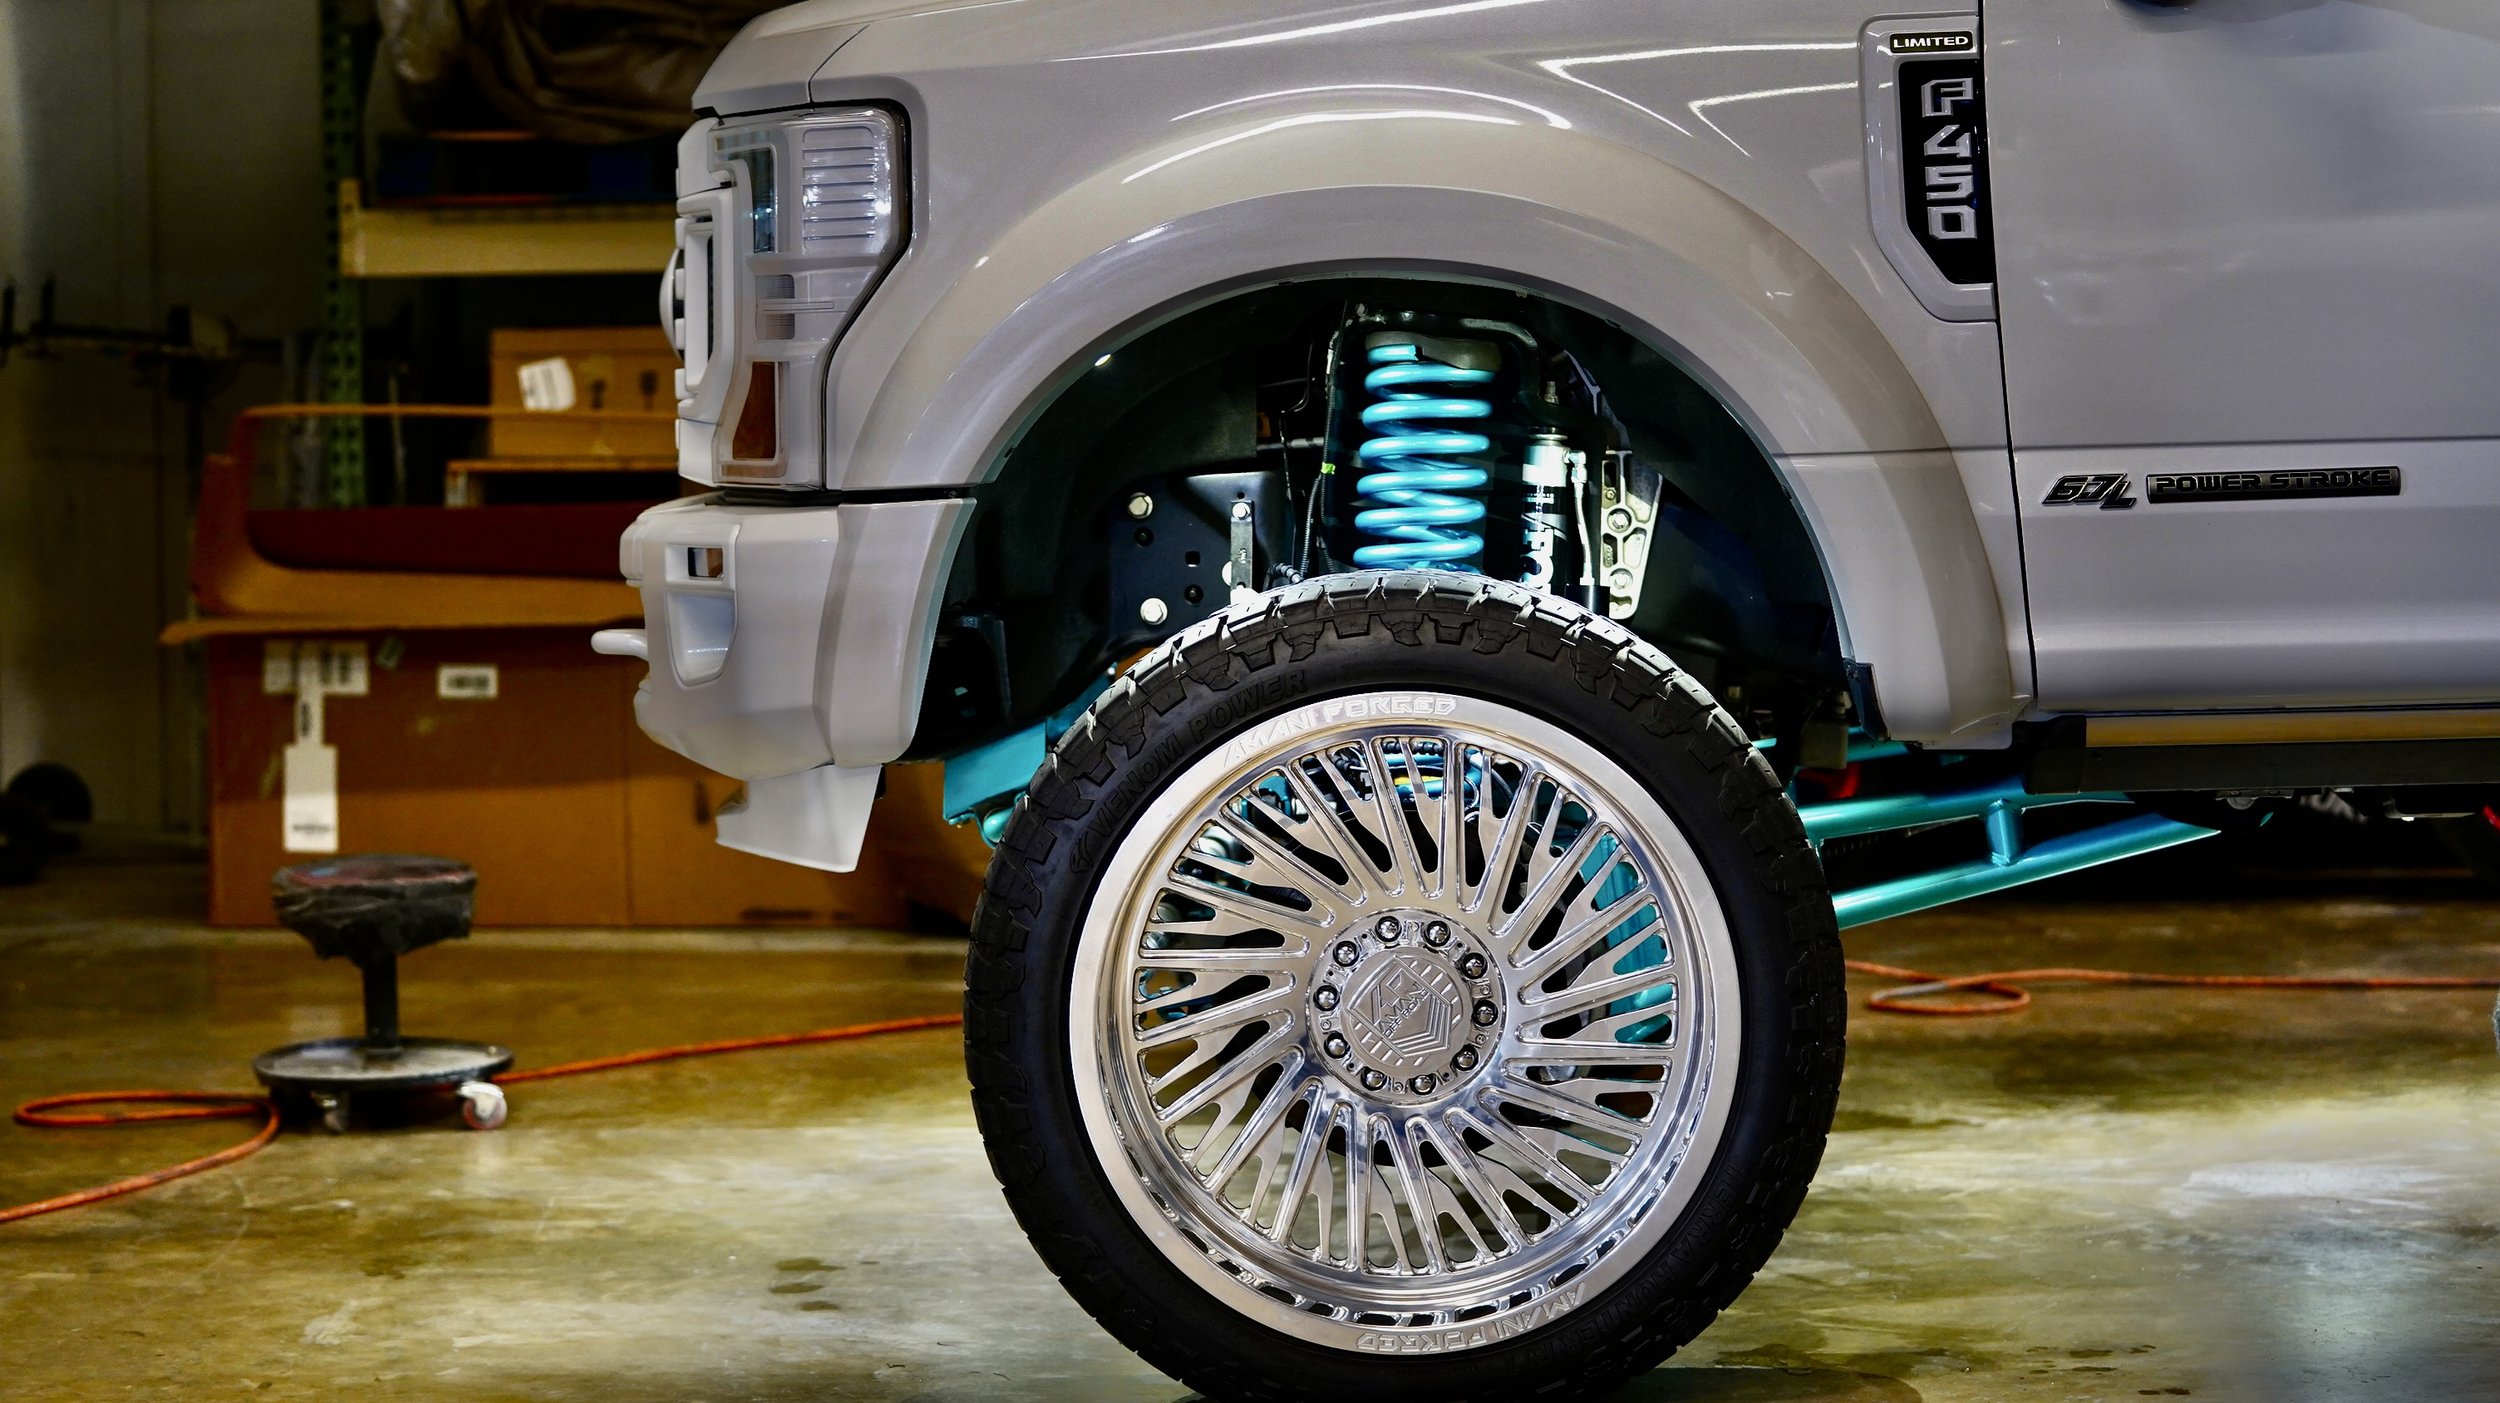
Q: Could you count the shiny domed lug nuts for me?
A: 10